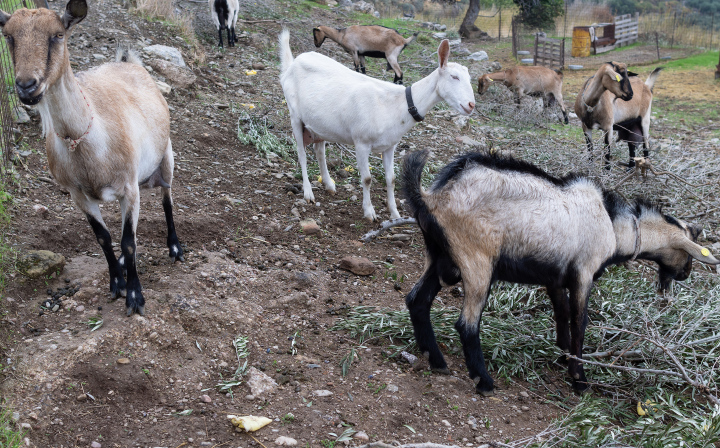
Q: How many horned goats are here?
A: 0